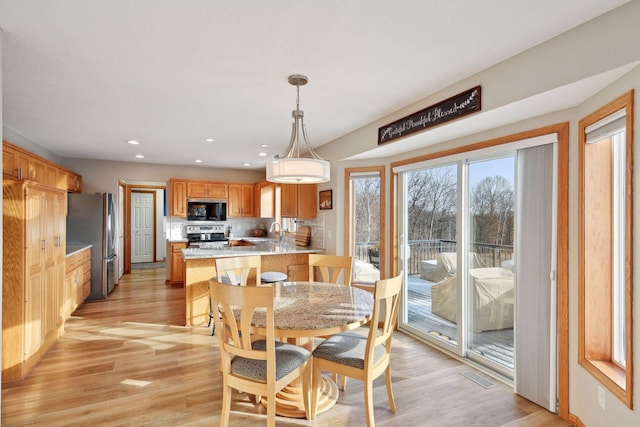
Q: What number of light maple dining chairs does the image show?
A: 4